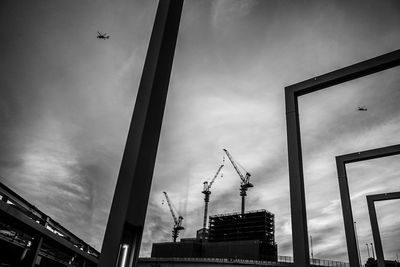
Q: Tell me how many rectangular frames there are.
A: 3